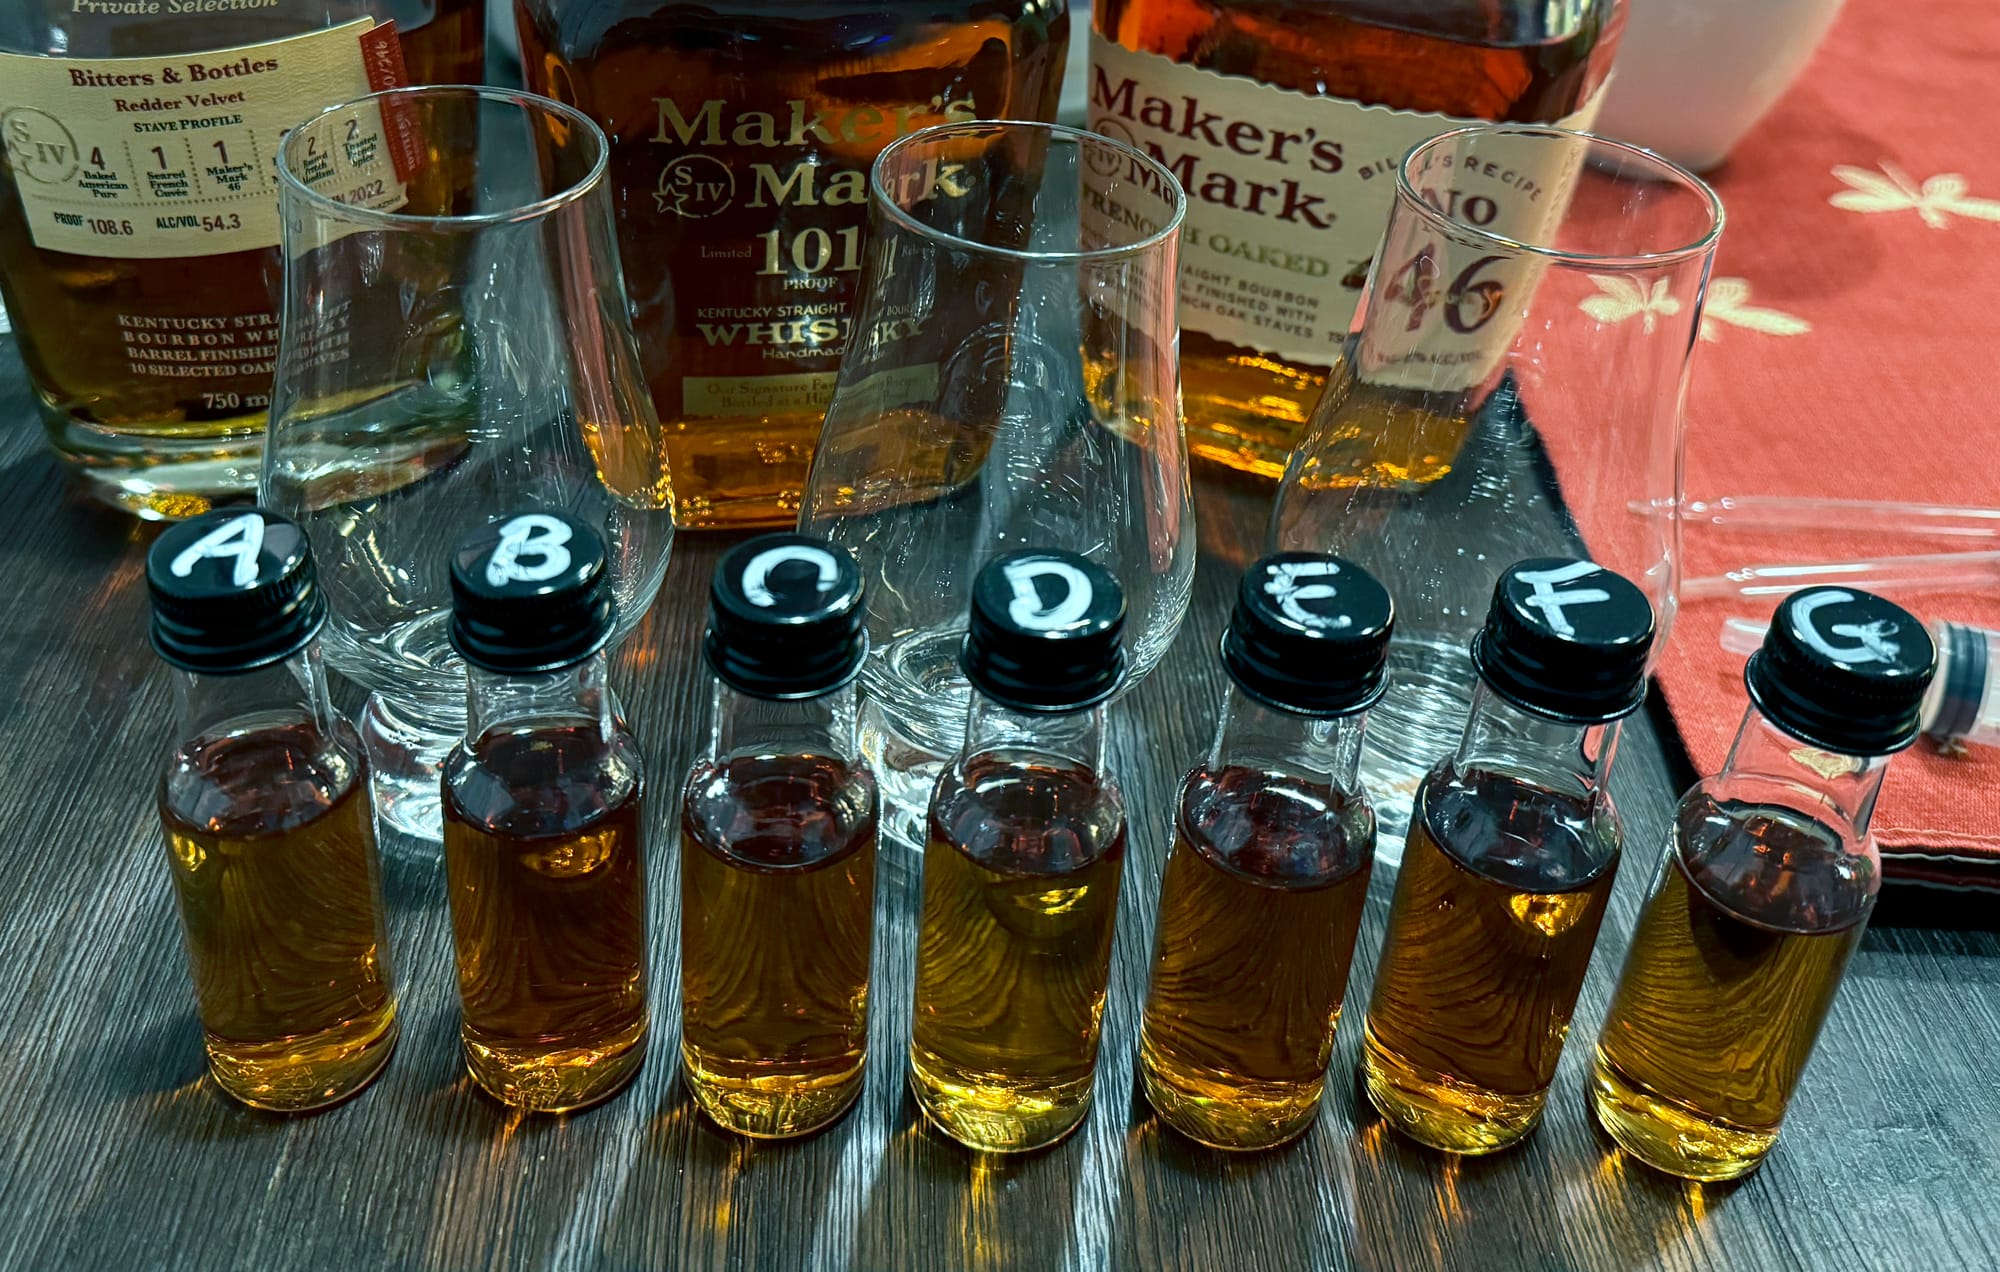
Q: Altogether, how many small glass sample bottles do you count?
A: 7